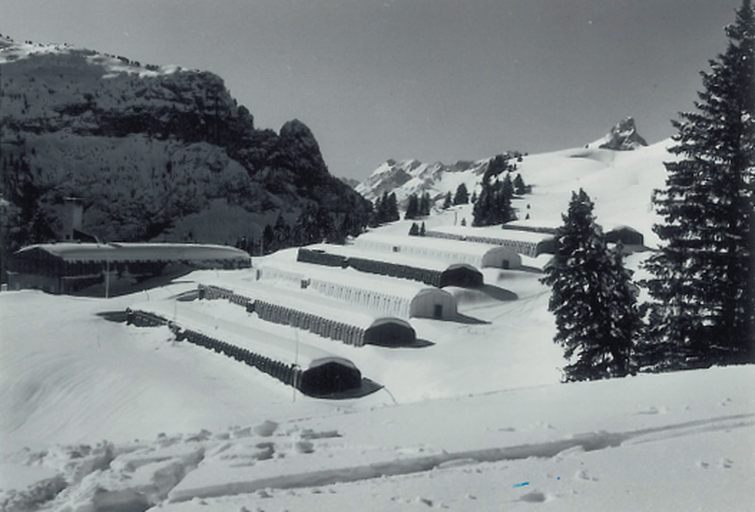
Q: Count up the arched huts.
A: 7